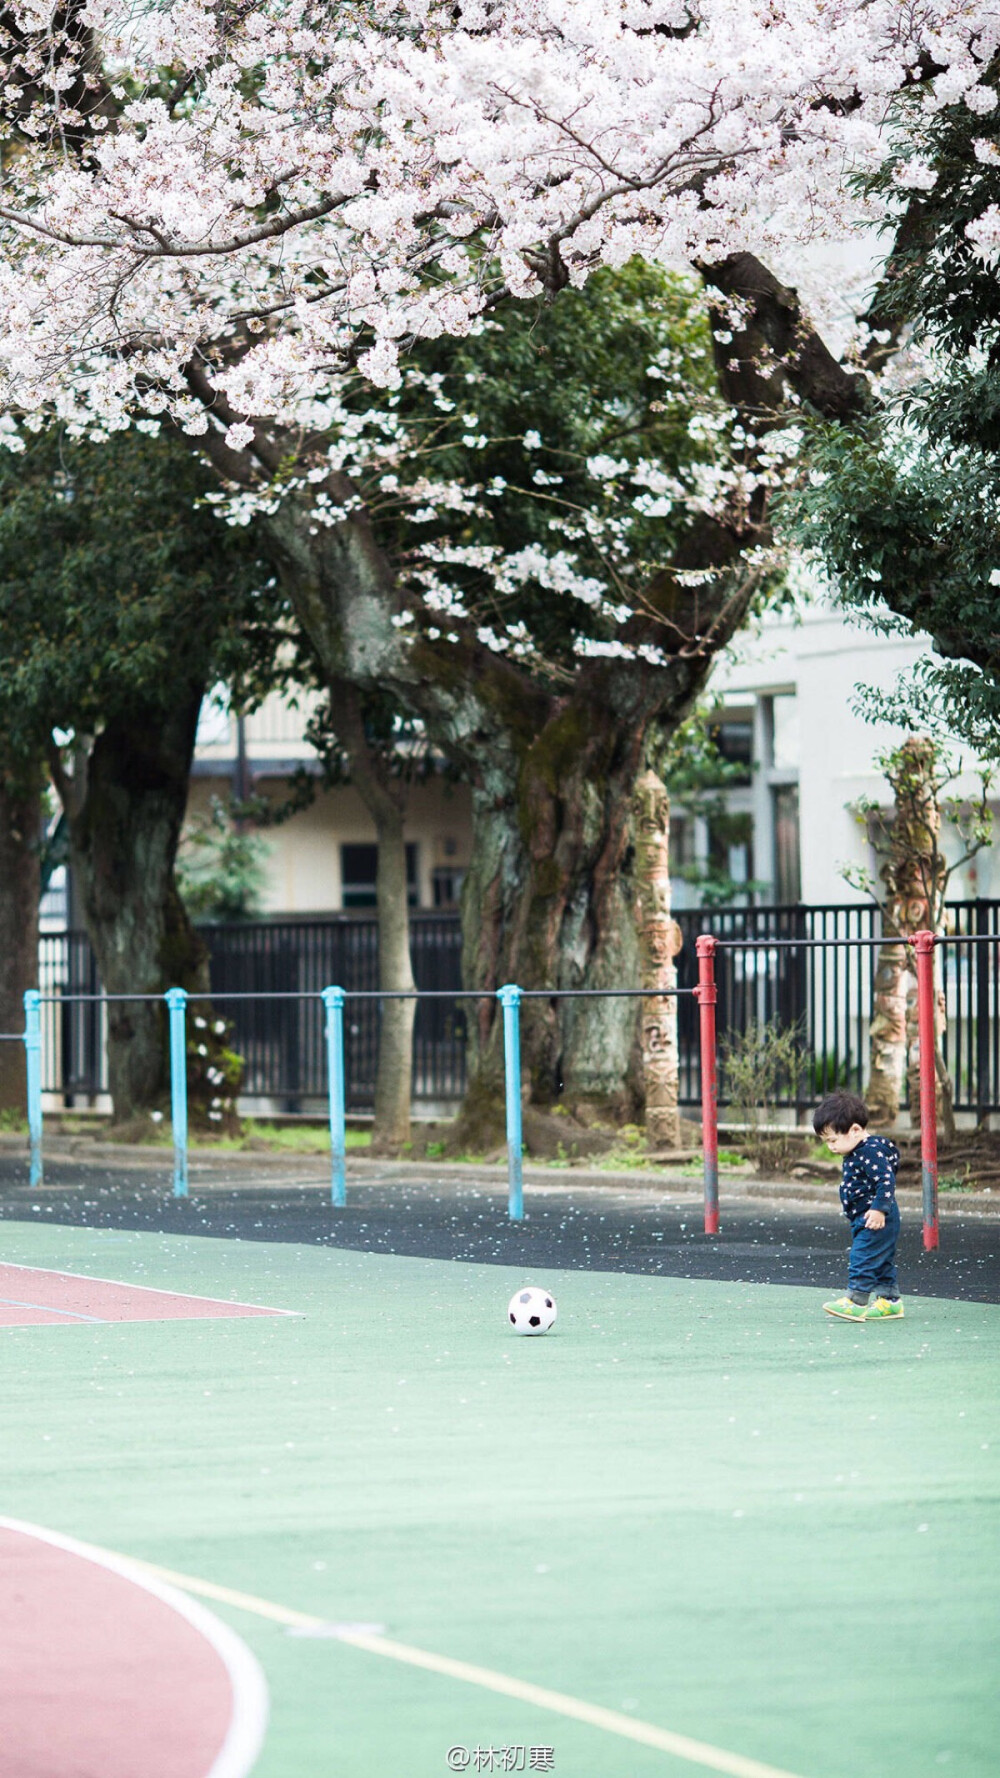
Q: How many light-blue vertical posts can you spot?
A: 4